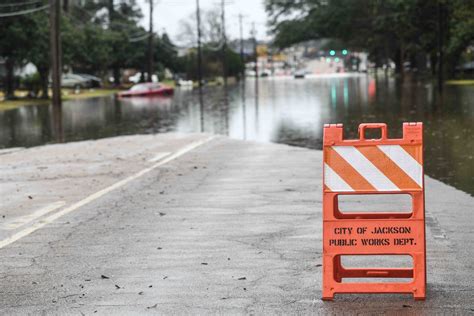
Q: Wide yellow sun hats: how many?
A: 0